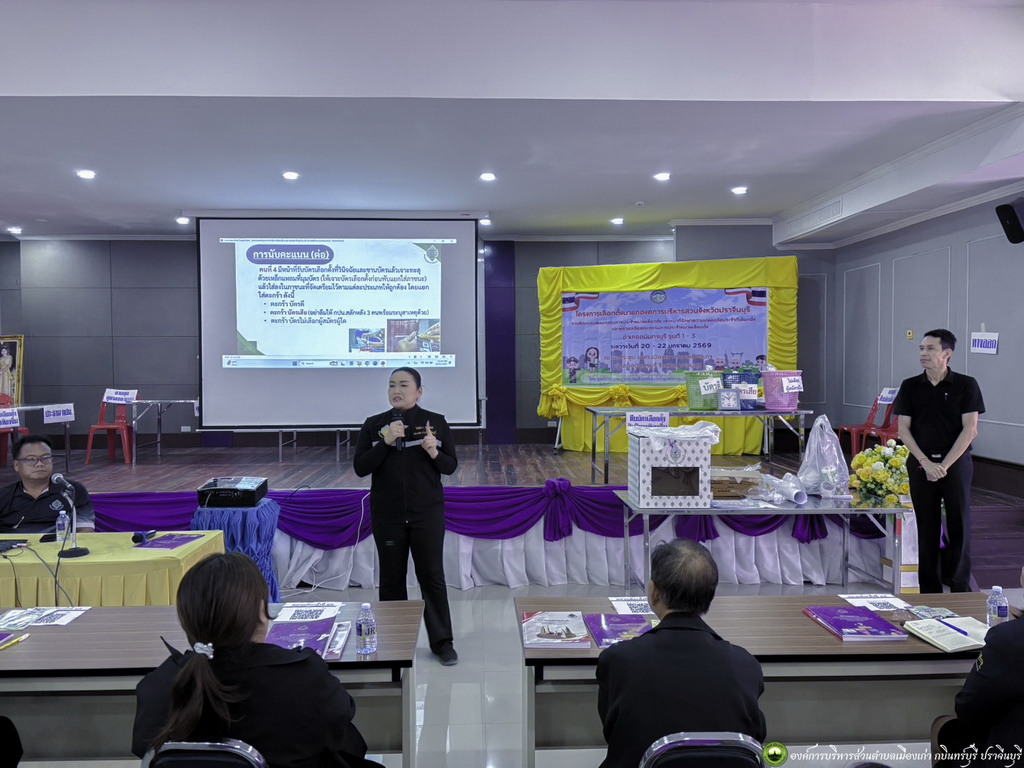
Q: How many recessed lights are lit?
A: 9